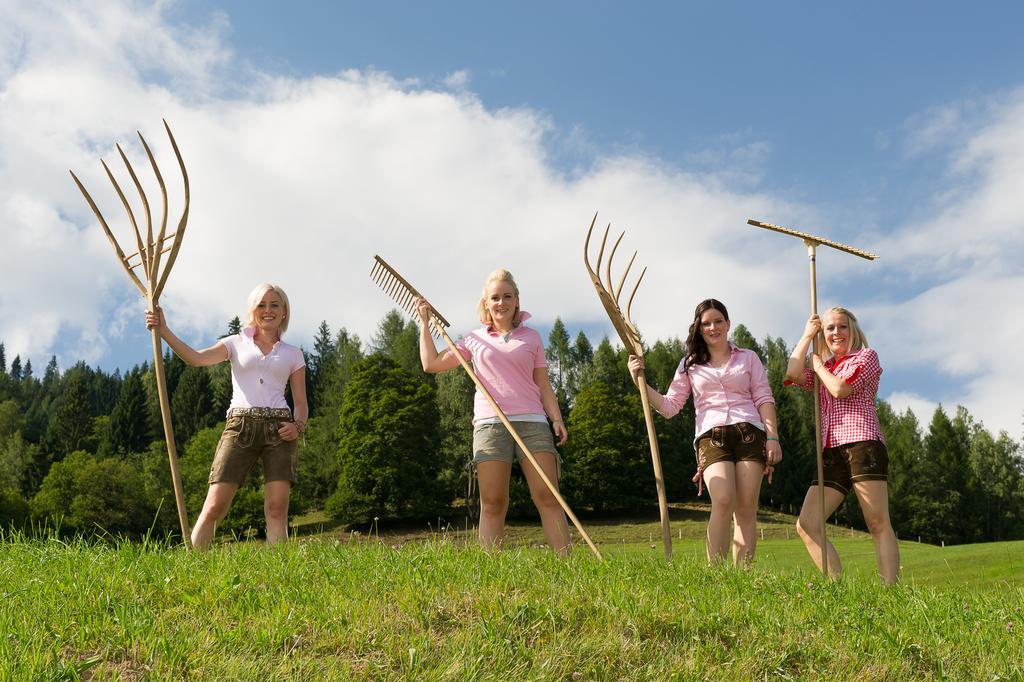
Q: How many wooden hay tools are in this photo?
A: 4